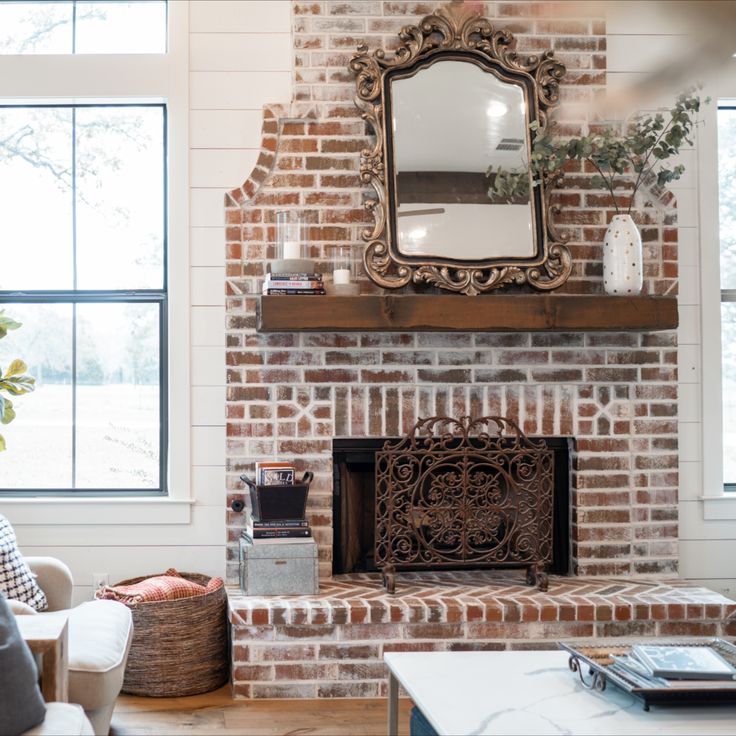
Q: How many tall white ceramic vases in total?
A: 1